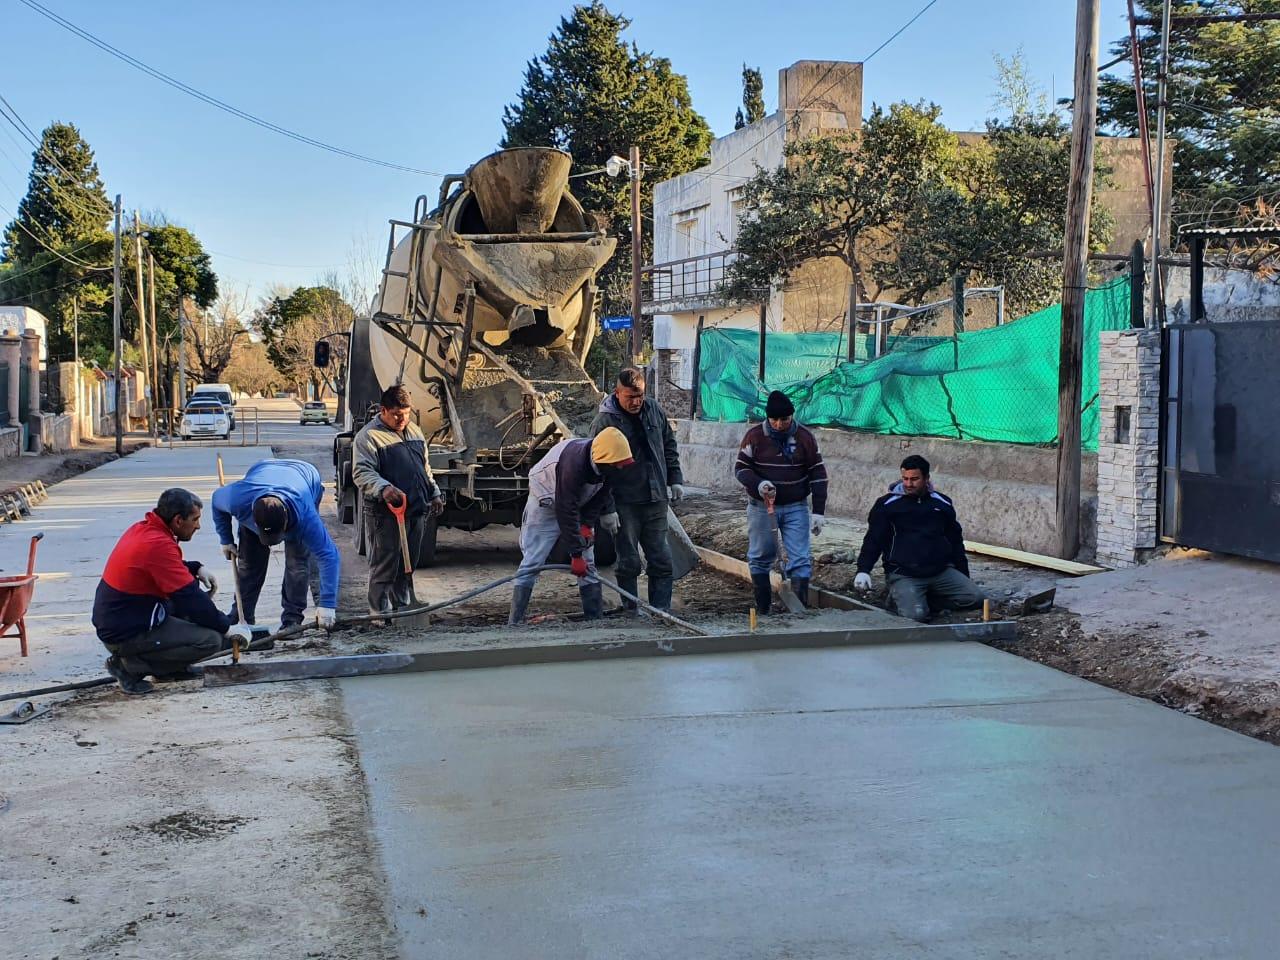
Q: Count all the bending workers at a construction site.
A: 2